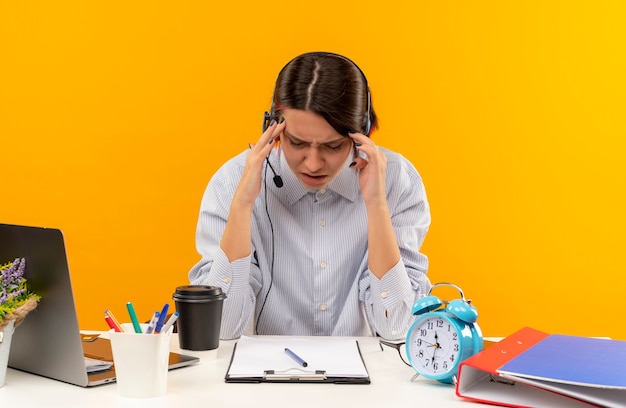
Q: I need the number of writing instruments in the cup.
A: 6